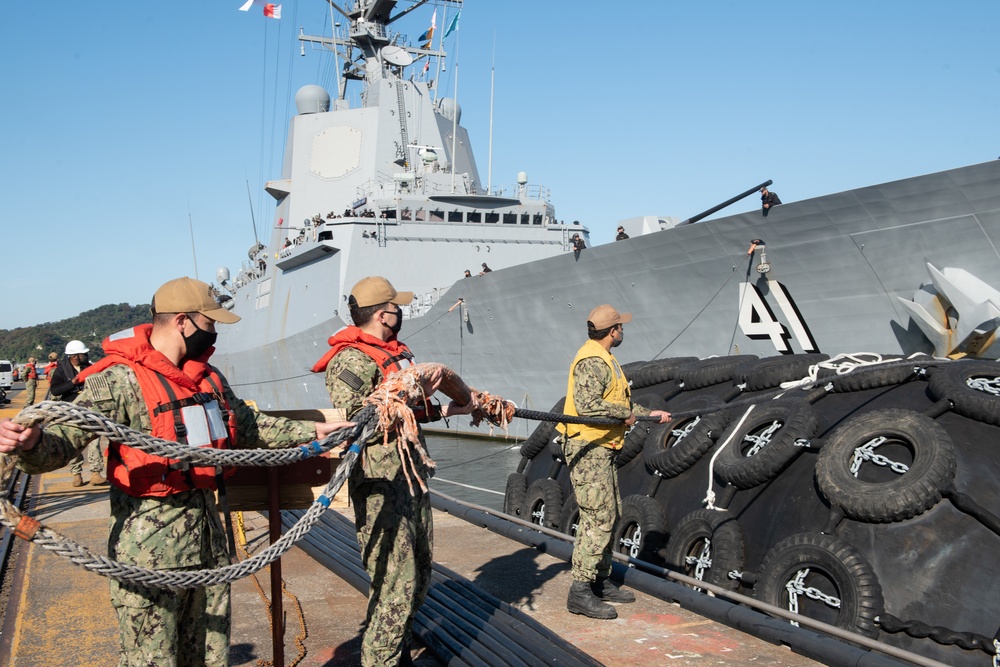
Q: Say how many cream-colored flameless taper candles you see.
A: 0